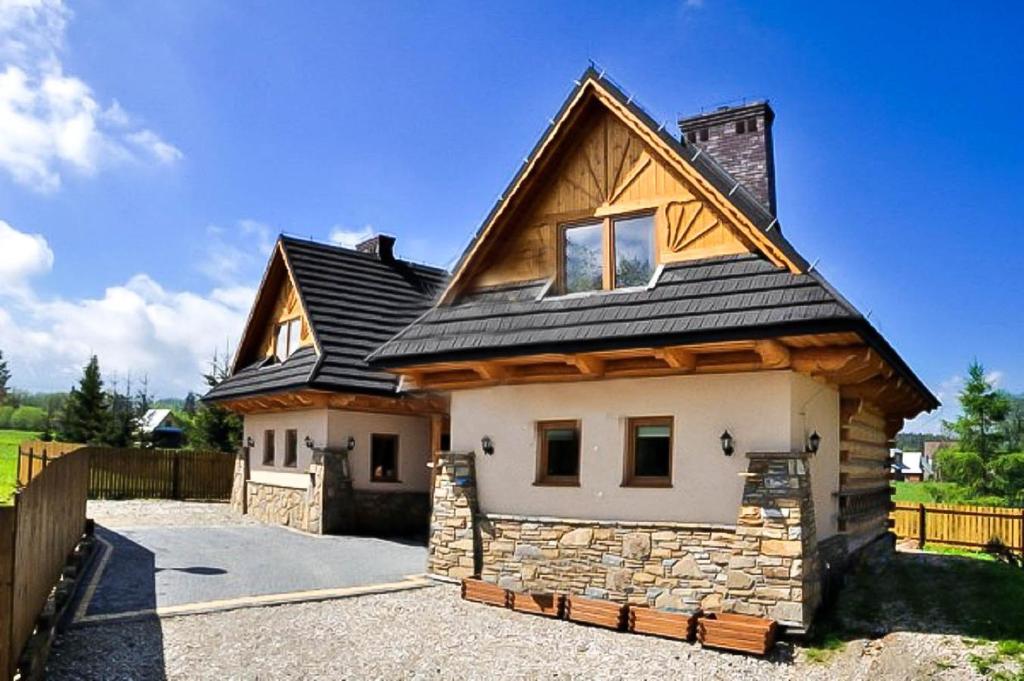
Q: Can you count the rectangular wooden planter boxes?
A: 5